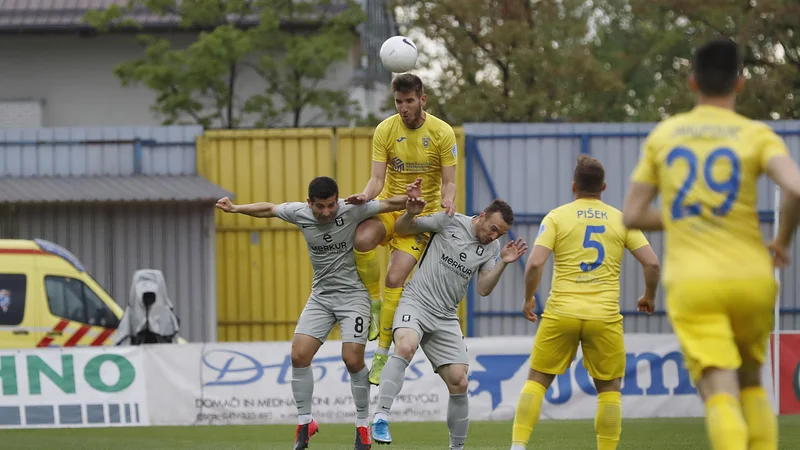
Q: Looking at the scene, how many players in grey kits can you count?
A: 2